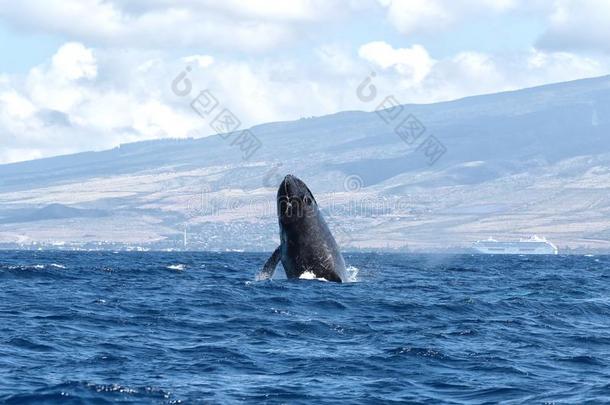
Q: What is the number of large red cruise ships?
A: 0